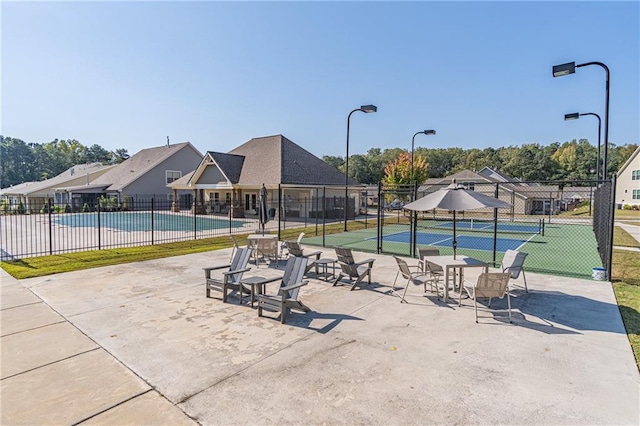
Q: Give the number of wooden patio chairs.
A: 4